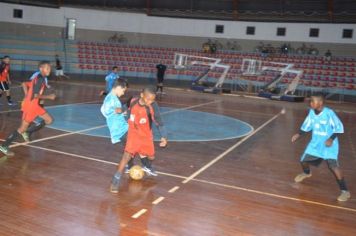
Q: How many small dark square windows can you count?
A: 6